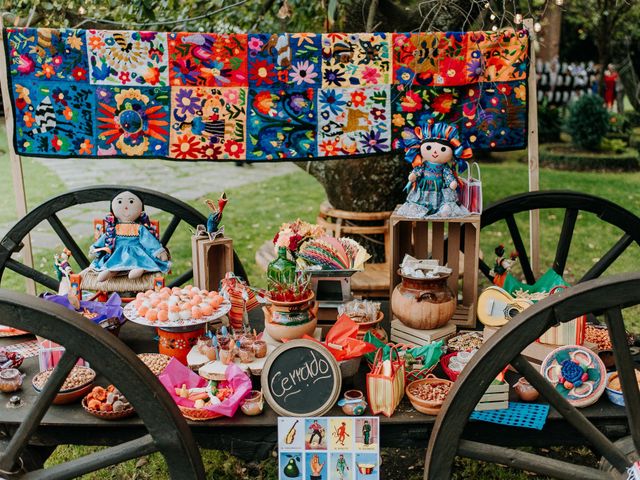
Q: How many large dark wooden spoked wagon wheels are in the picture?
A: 4